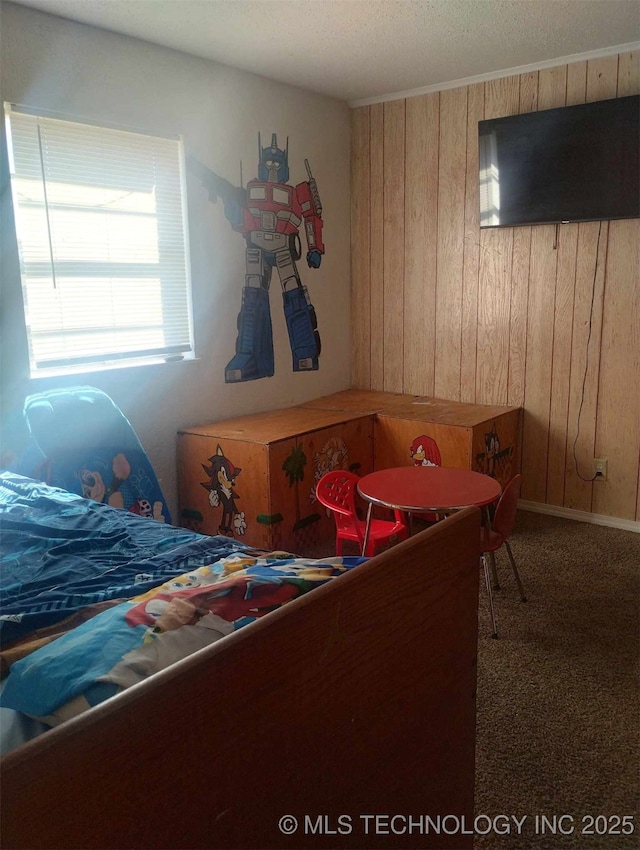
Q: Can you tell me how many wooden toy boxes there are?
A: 2